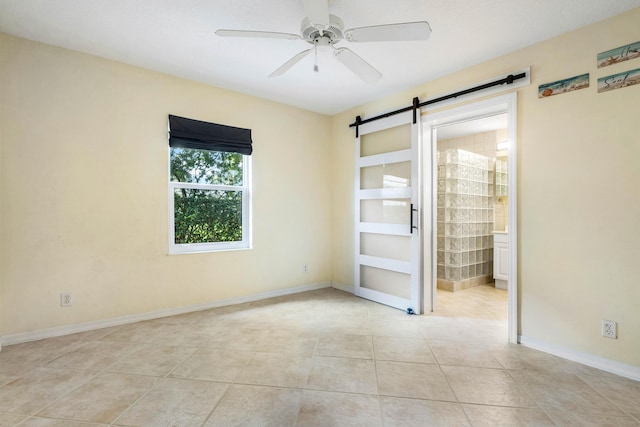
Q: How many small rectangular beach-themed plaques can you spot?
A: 3